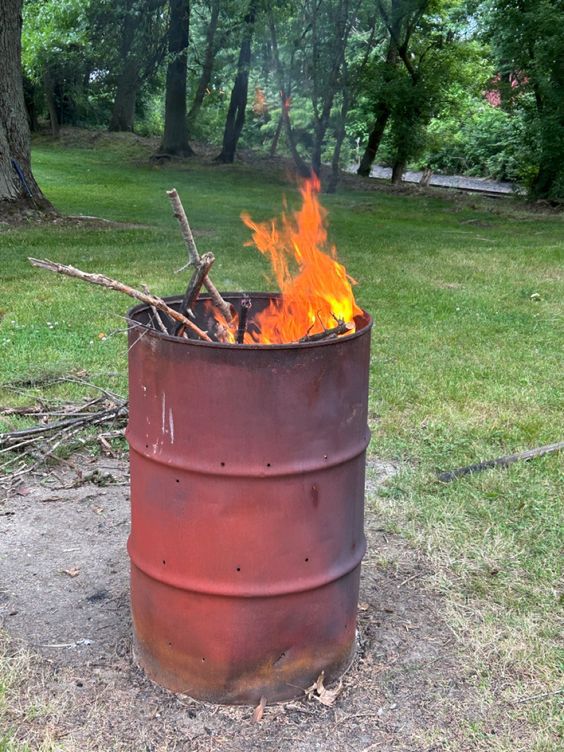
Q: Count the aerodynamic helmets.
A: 0